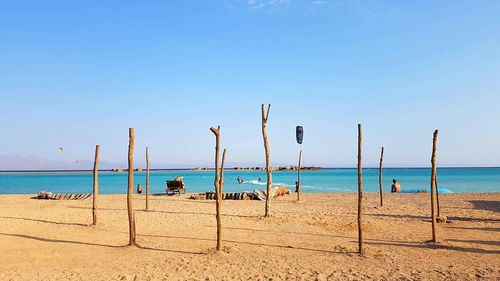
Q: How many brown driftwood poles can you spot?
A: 11